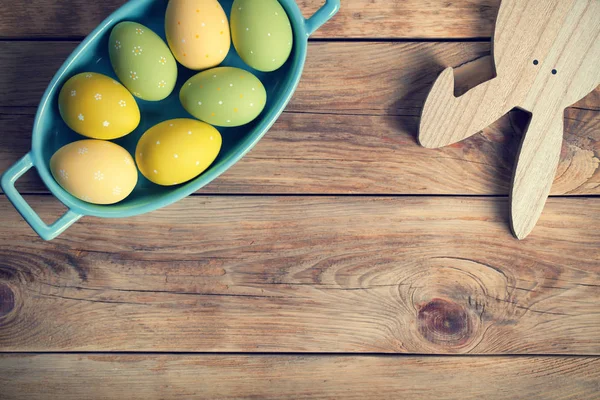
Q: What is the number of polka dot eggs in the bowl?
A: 4